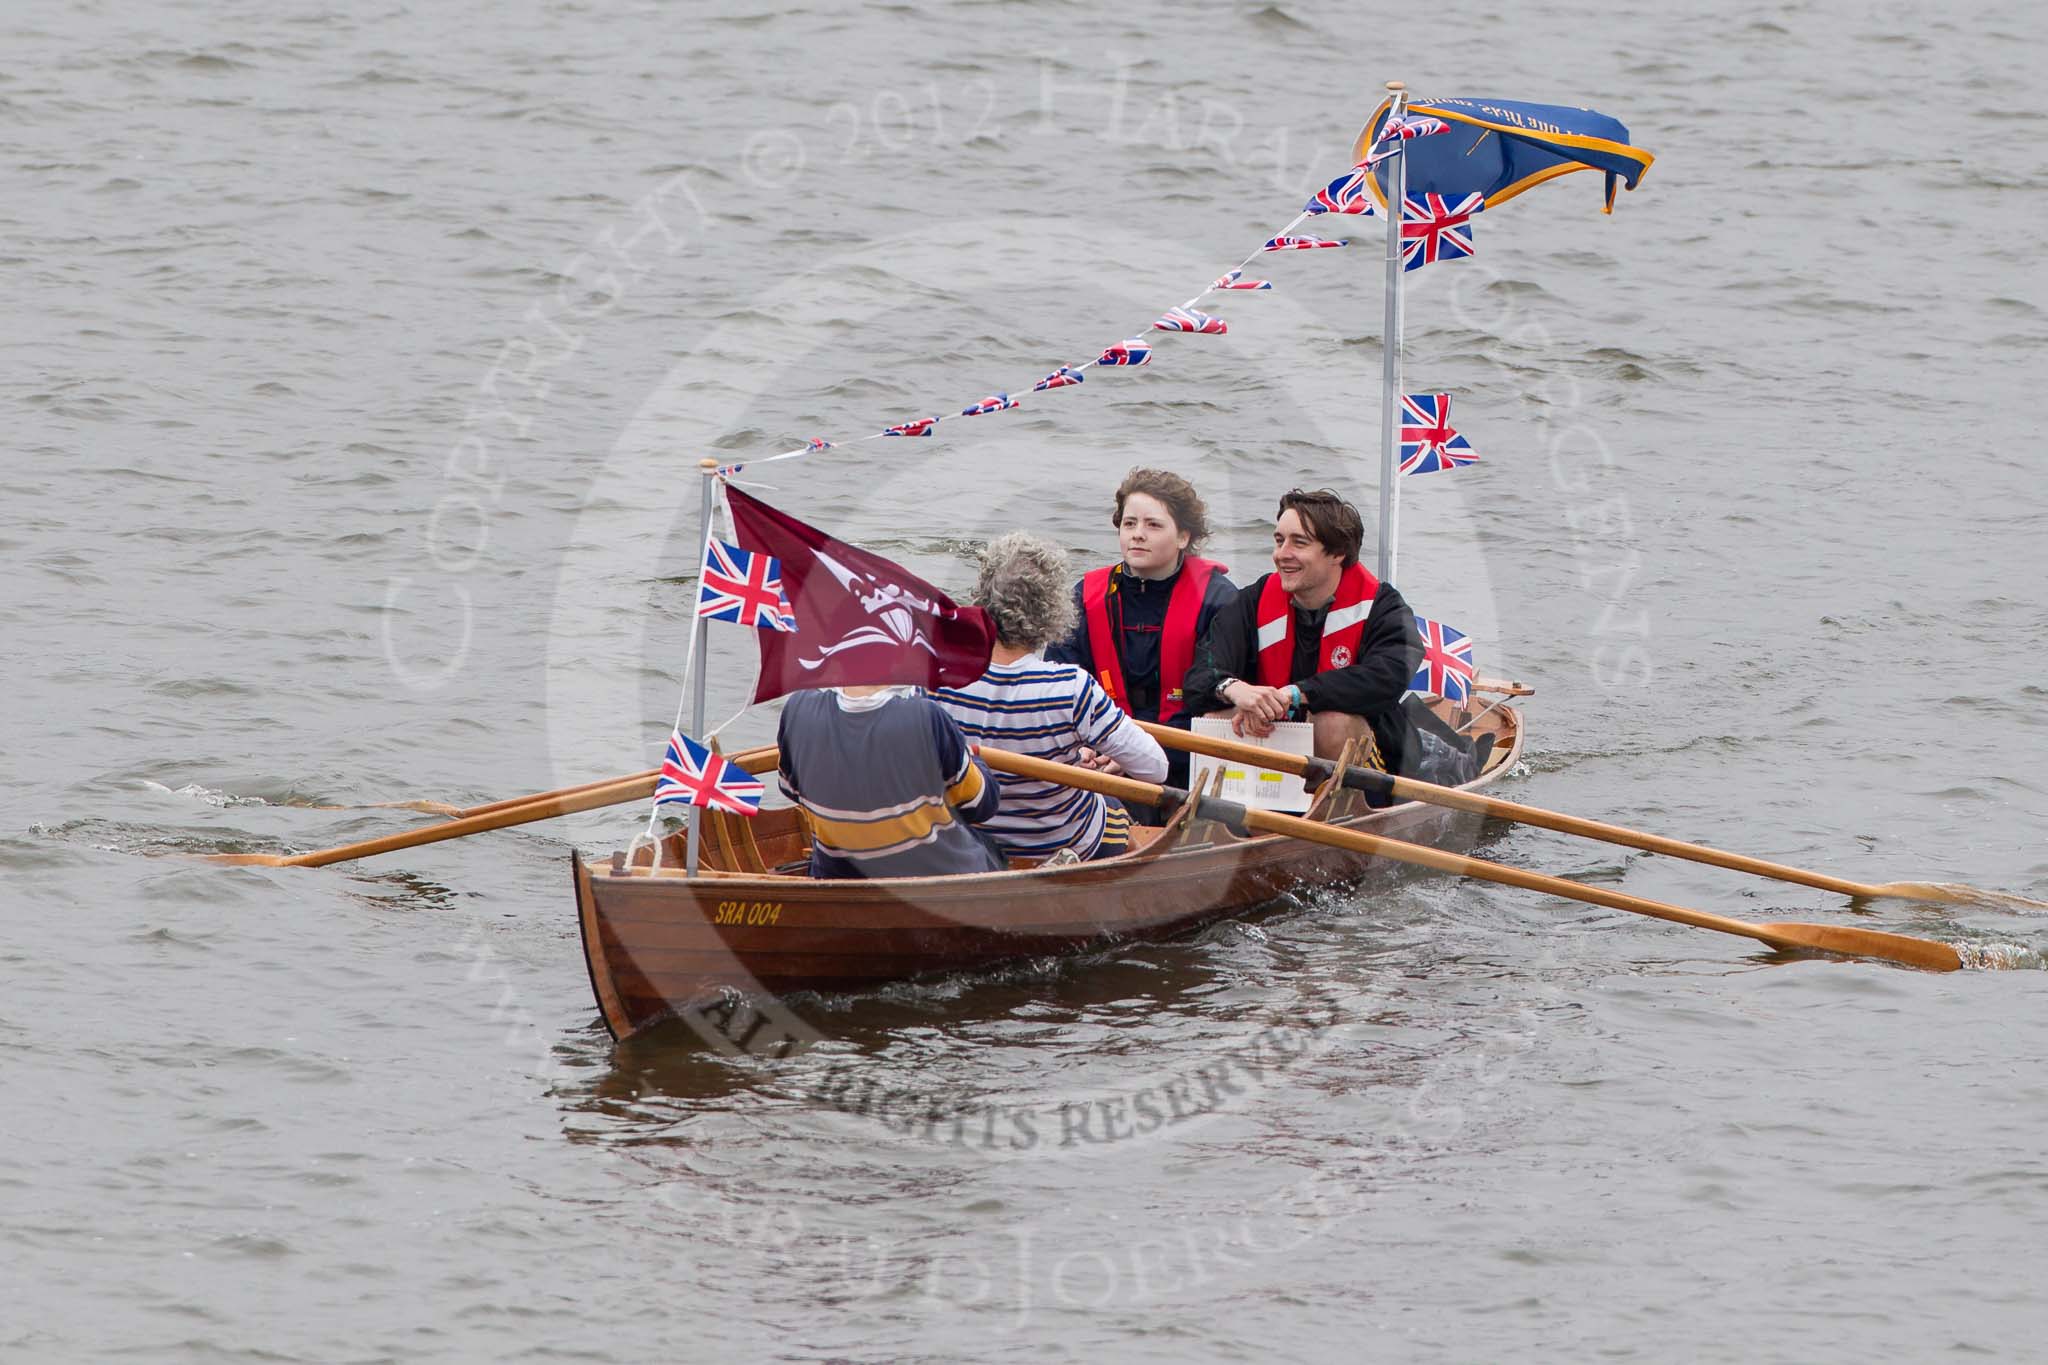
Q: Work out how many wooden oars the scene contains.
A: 4